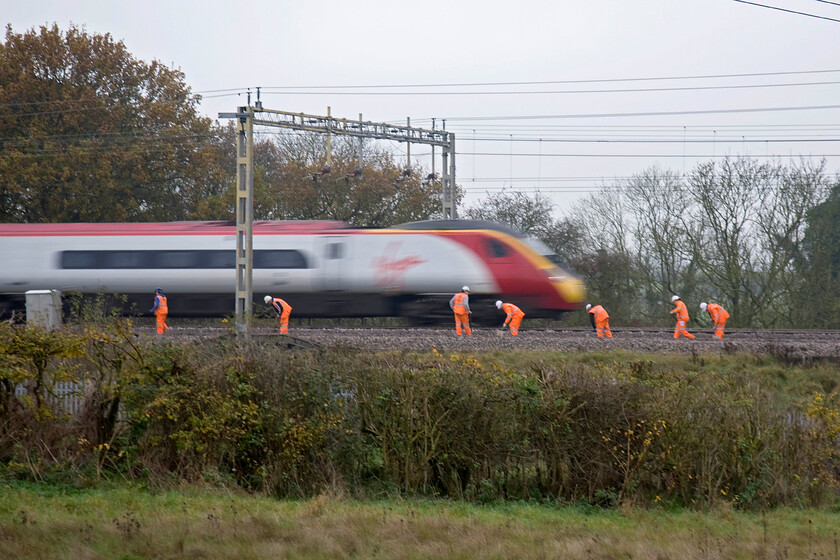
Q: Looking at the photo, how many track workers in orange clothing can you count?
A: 7